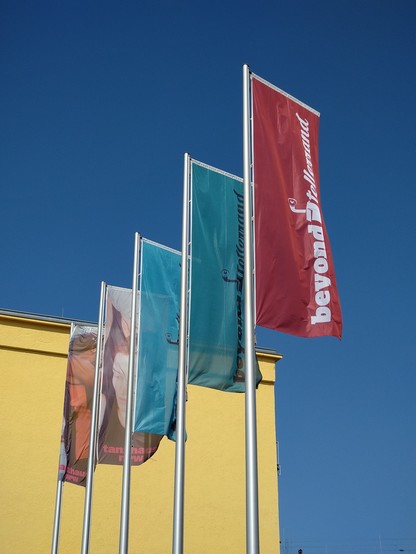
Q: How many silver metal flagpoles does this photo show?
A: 5